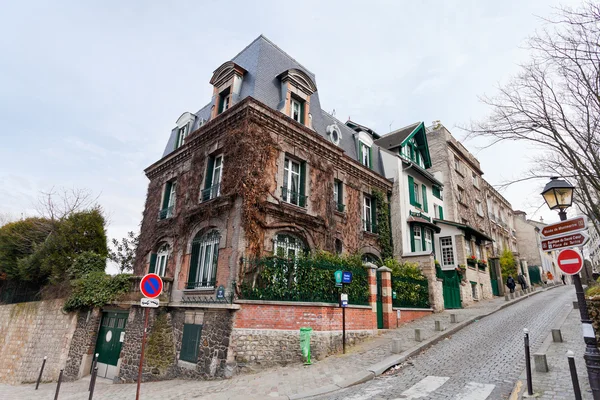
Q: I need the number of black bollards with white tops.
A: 4